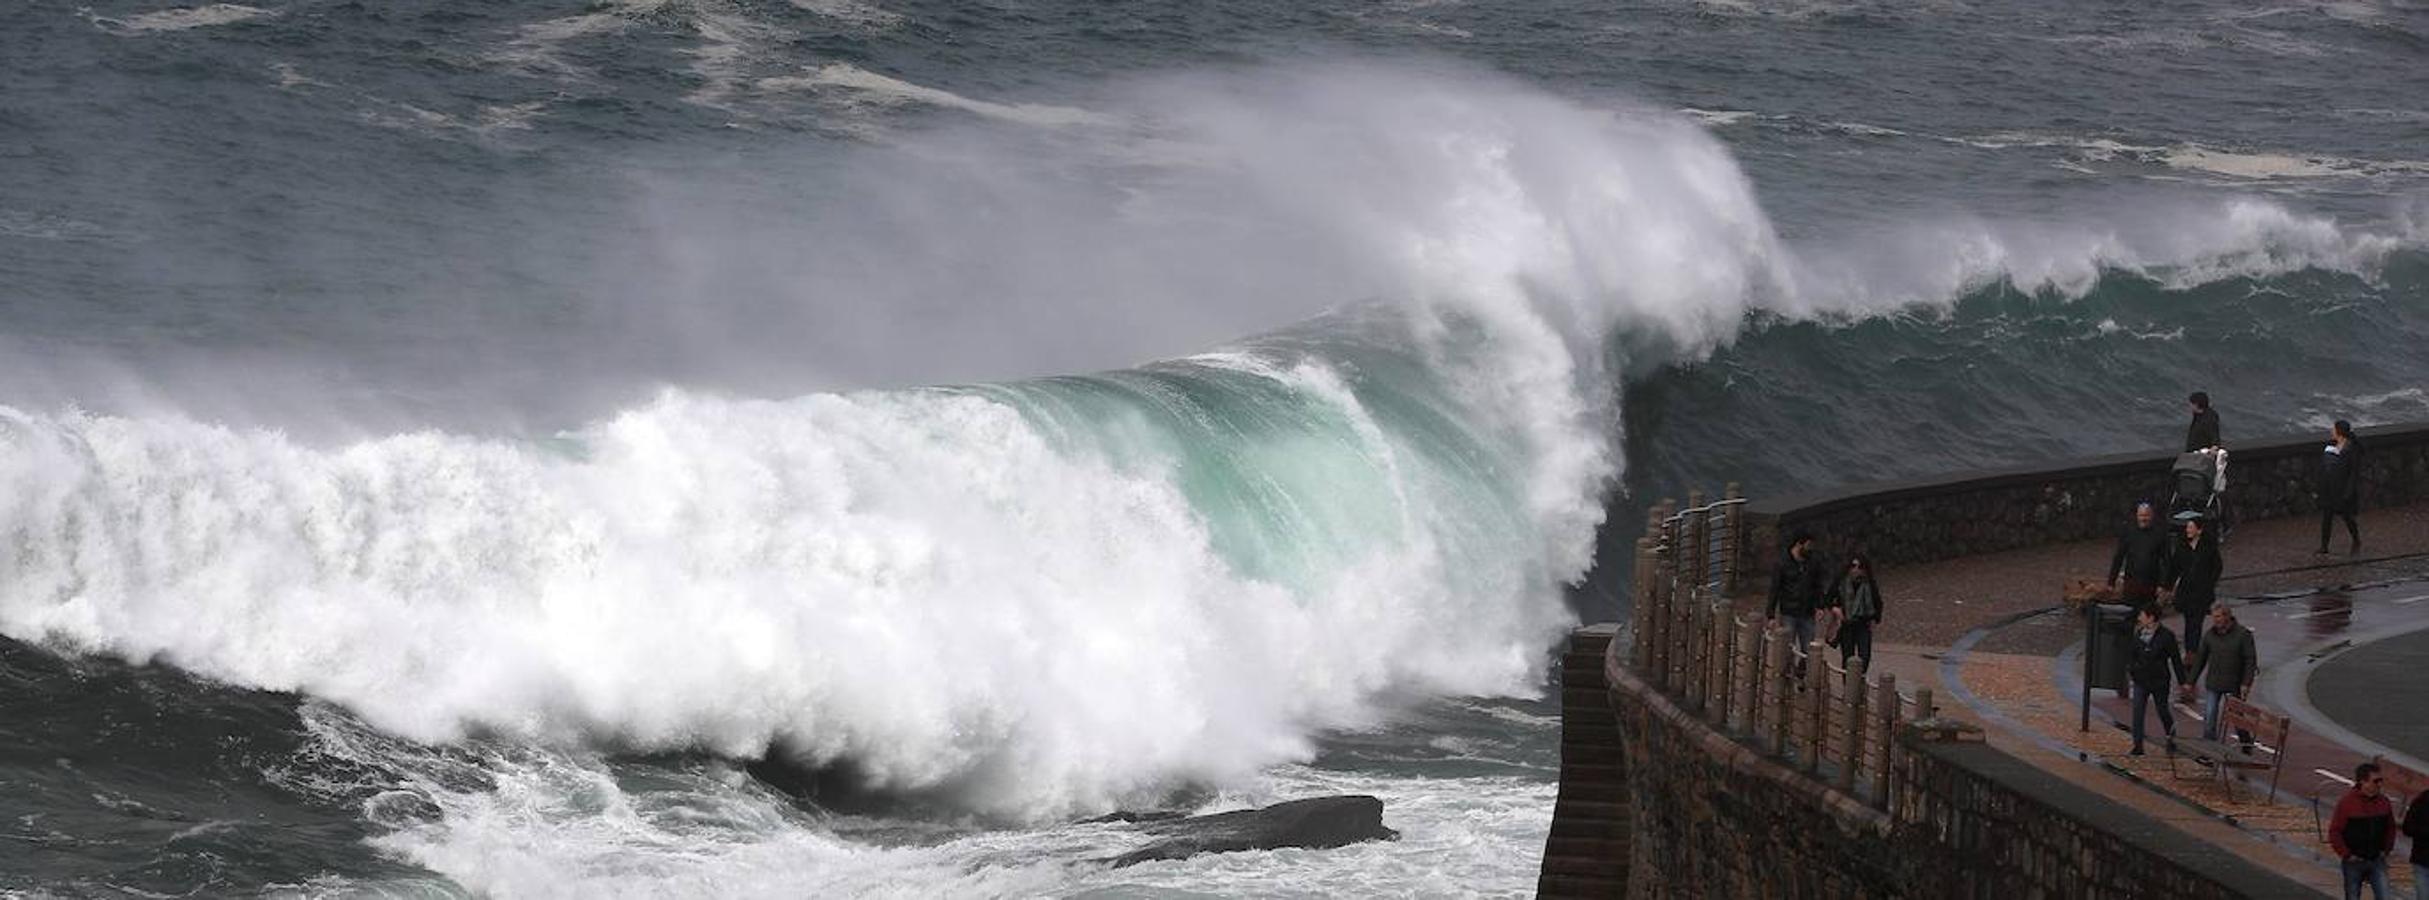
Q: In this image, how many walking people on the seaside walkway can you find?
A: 10